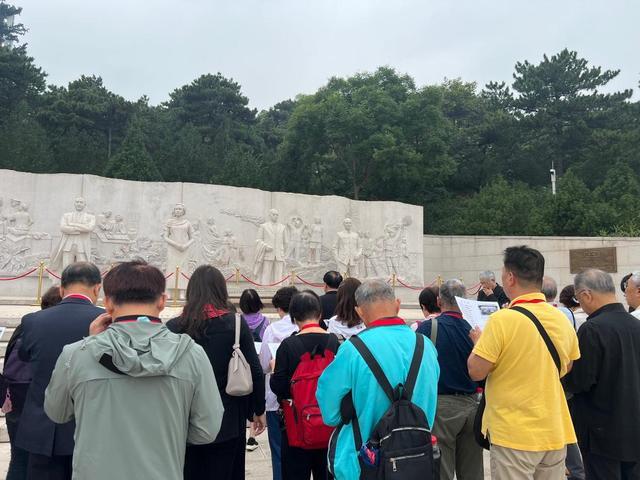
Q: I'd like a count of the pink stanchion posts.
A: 0